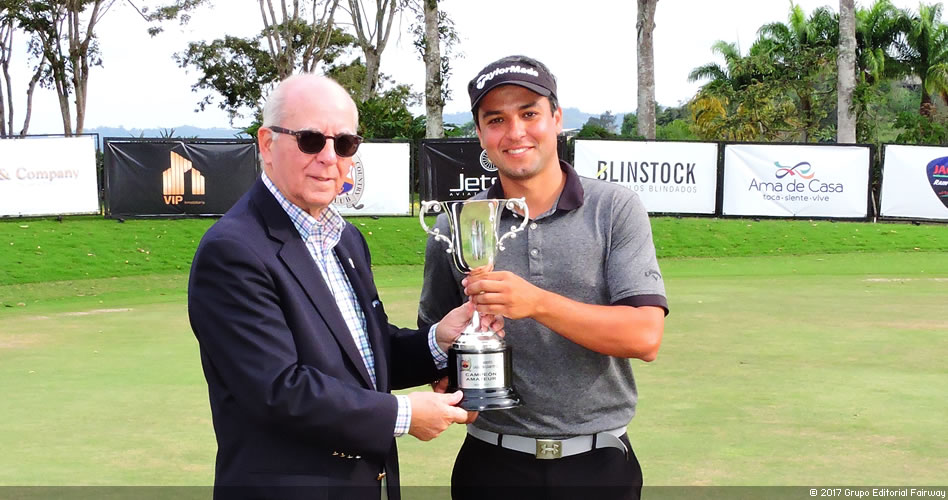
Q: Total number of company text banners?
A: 7